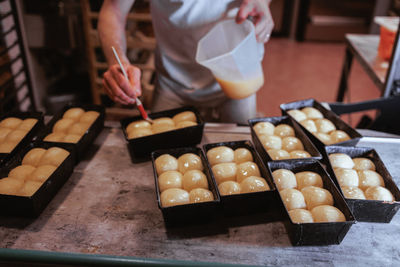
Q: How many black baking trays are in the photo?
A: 10